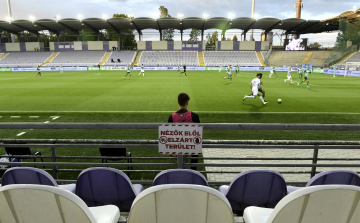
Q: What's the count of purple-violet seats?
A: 5